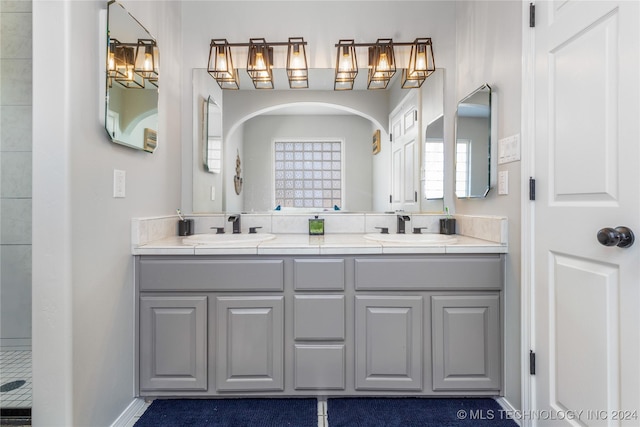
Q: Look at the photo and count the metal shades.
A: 6